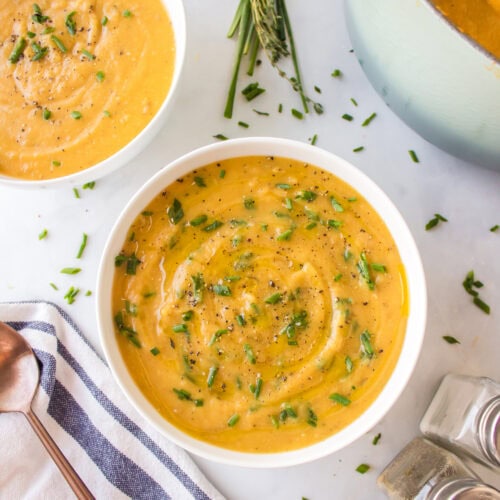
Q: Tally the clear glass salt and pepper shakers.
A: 2